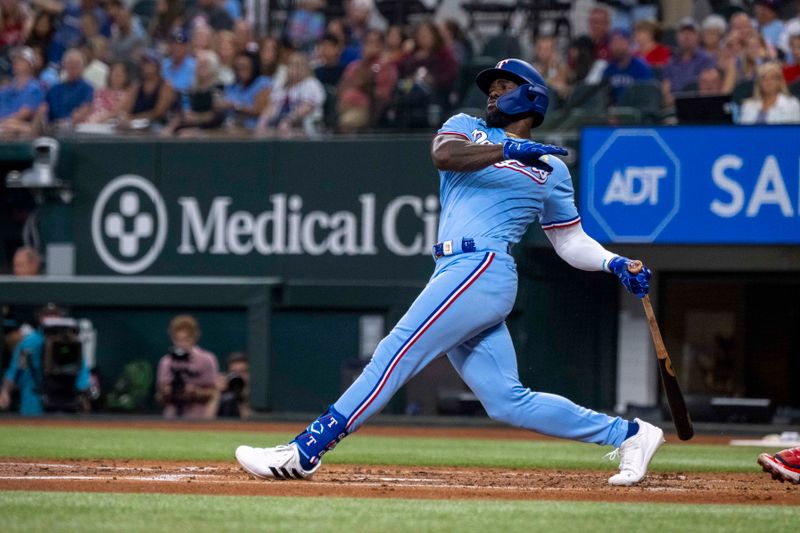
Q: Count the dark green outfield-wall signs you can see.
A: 1